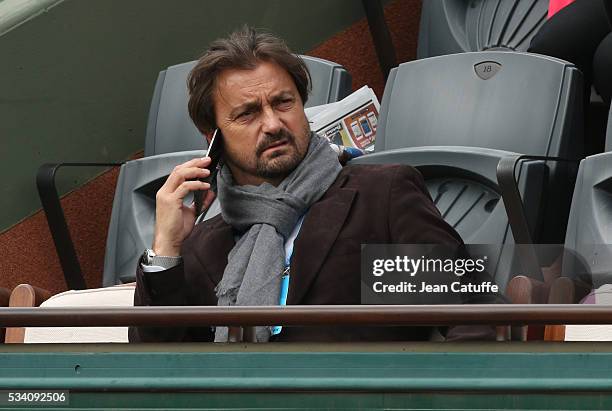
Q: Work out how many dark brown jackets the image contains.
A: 1